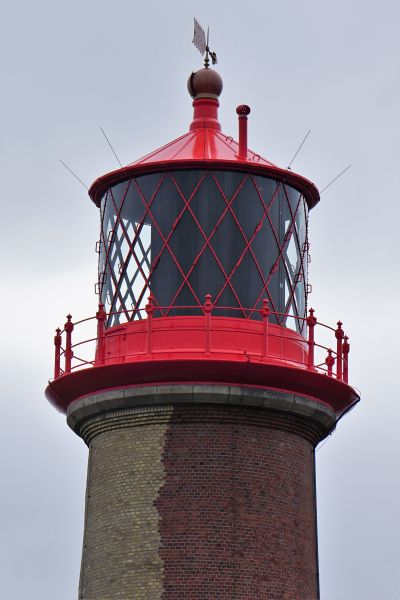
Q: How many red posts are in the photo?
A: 10